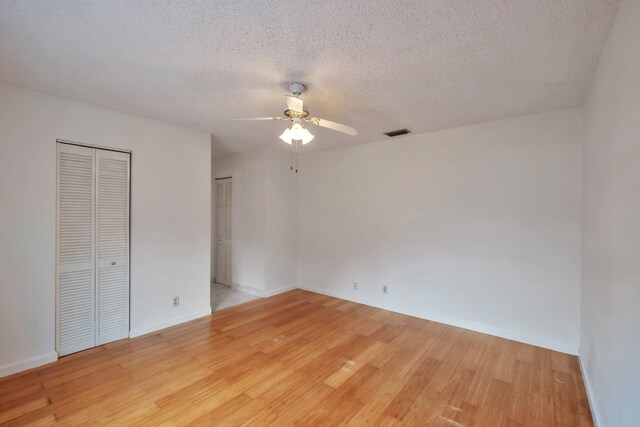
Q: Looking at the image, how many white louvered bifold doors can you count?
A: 2